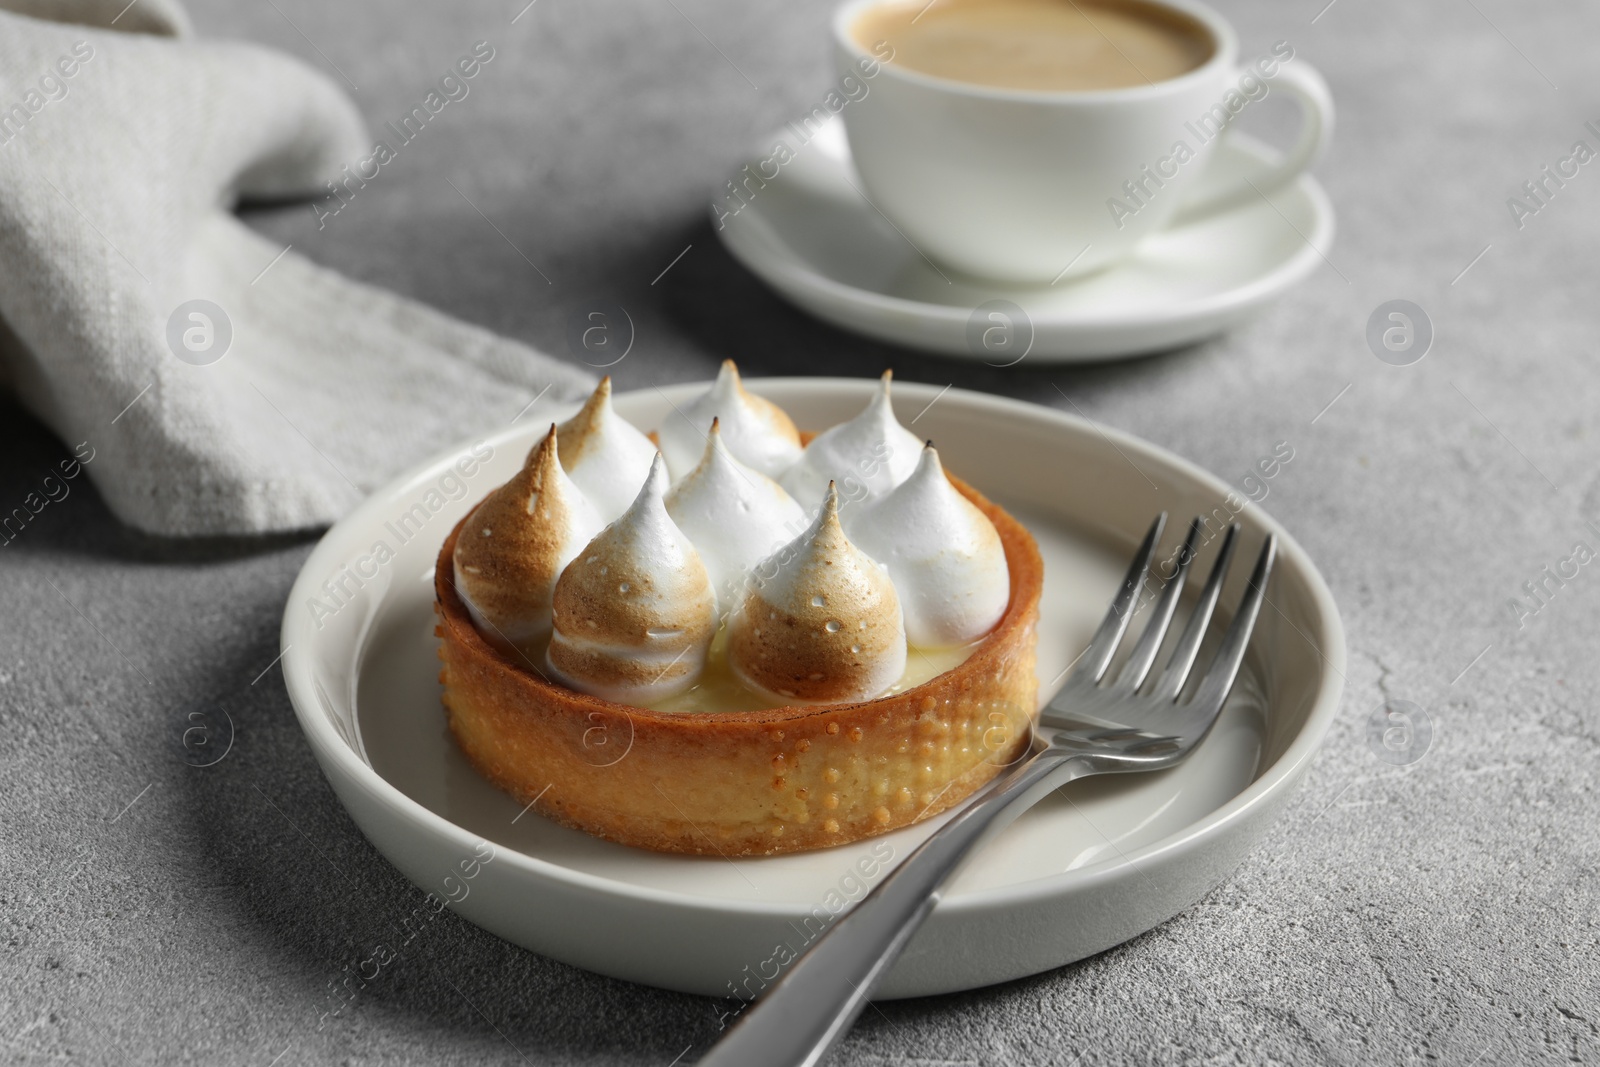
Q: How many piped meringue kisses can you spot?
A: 8